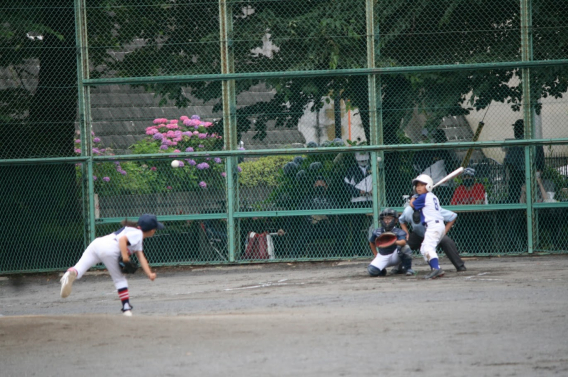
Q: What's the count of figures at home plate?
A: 3